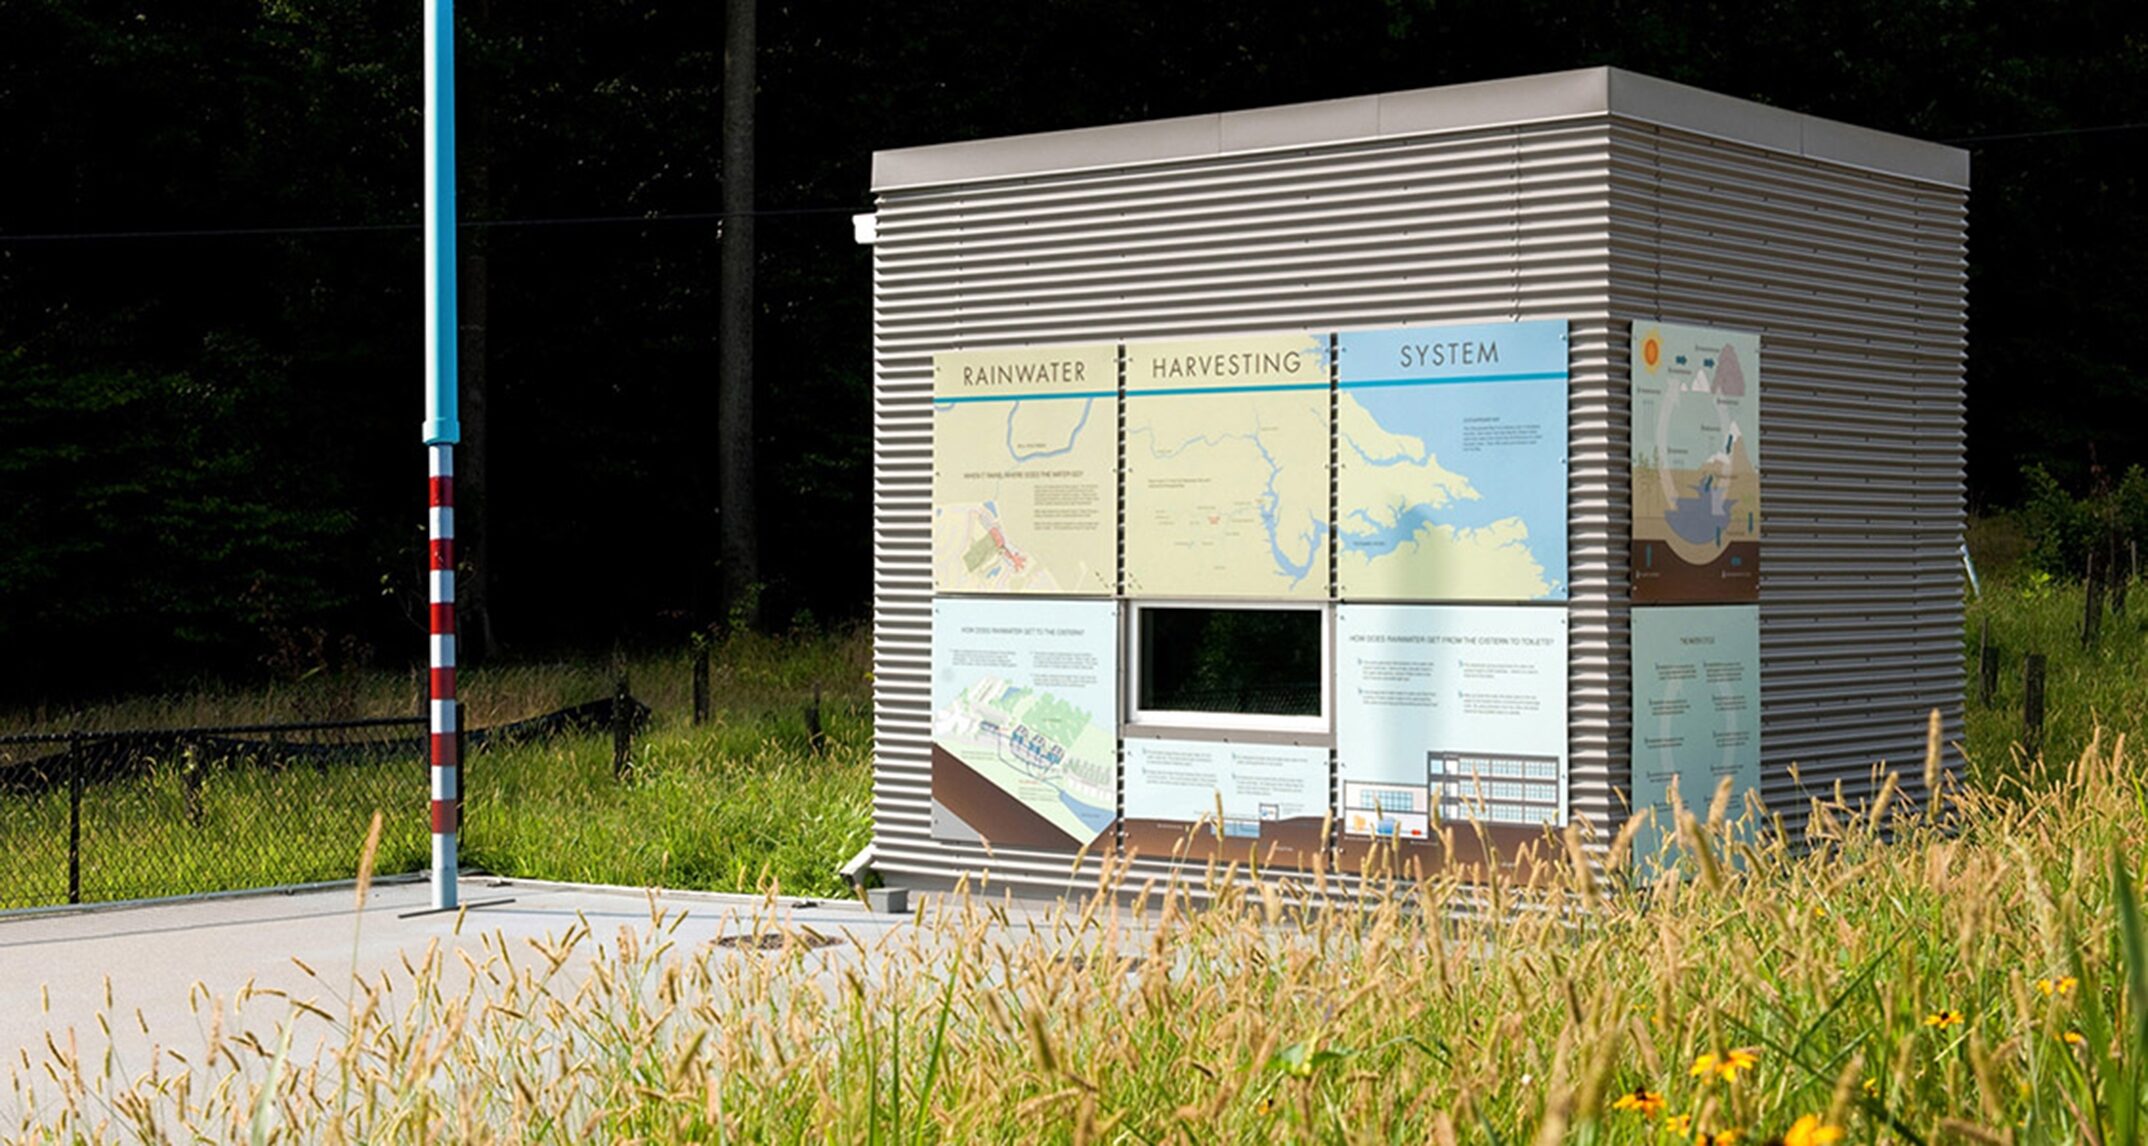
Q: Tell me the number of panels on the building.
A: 8